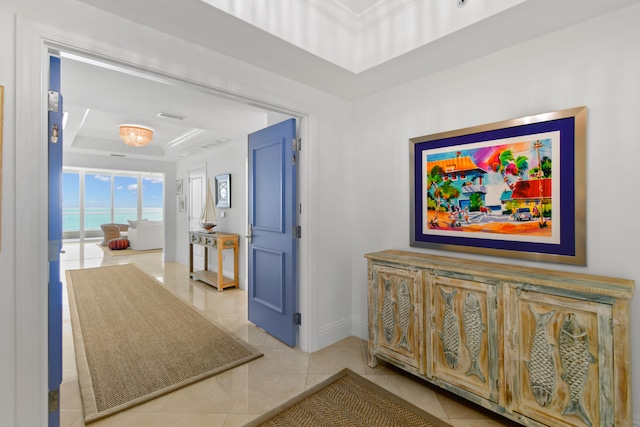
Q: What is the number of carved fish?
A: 6